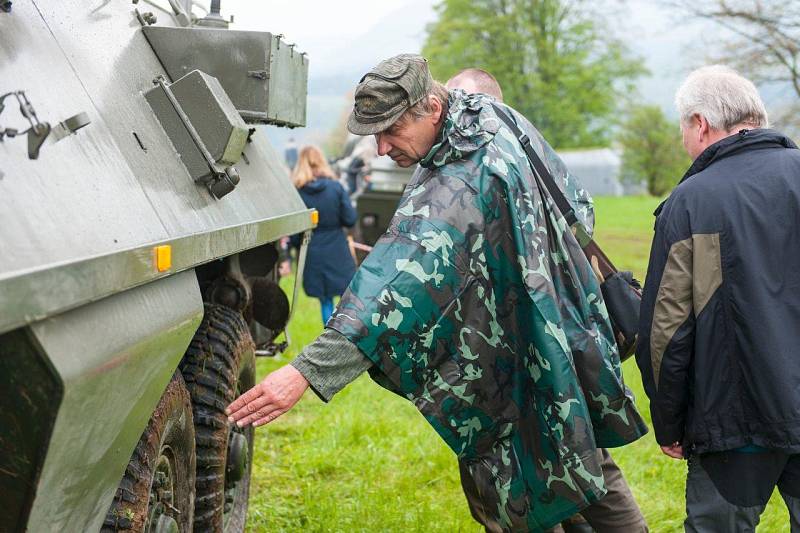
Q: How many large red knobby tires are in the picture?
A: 0